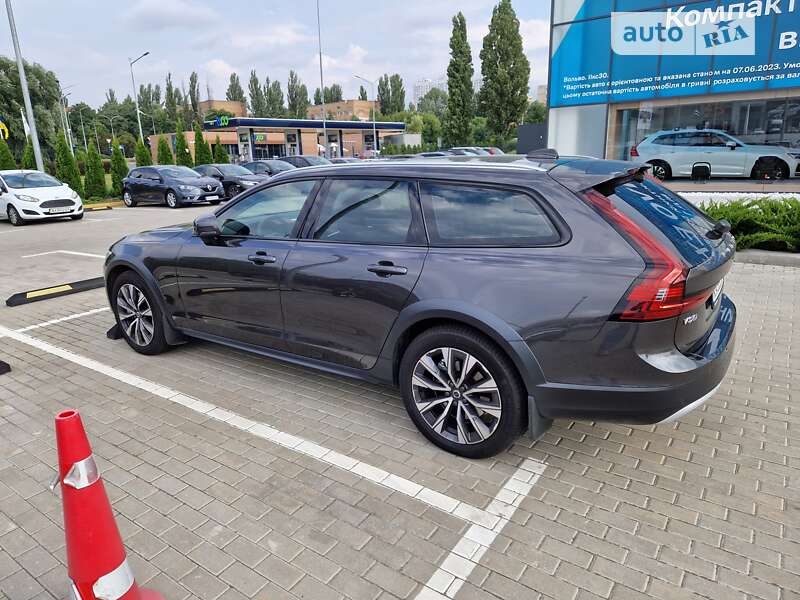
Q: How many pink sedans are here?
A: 0